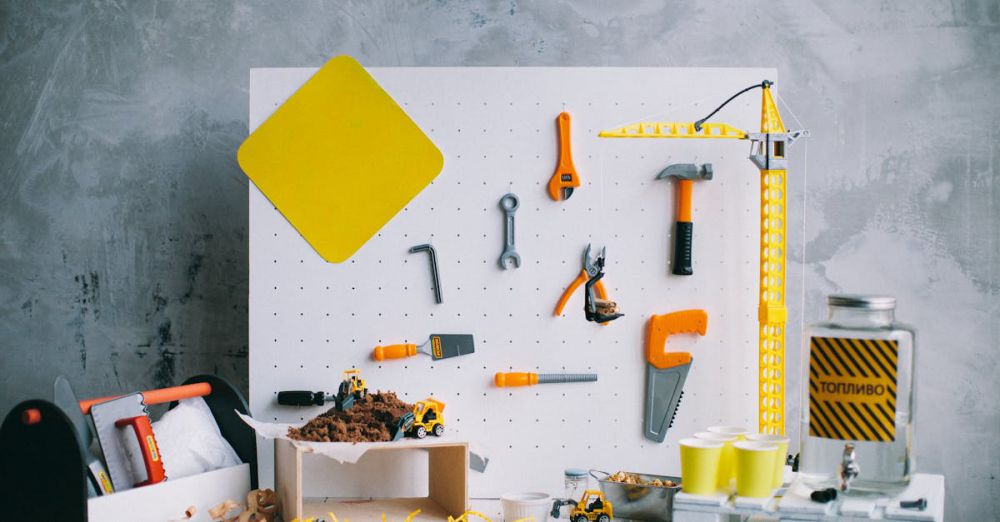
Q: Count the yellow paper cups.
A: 5